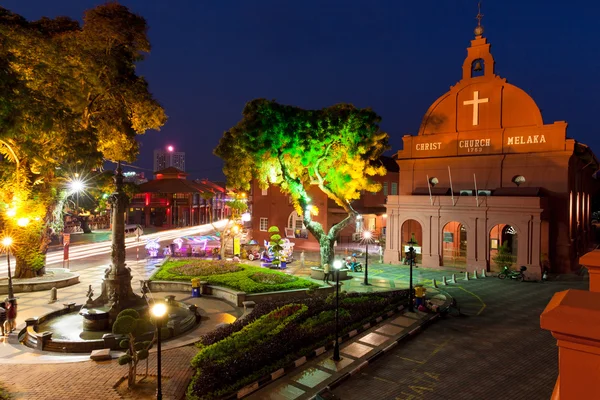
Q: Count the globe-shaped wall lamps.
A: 2